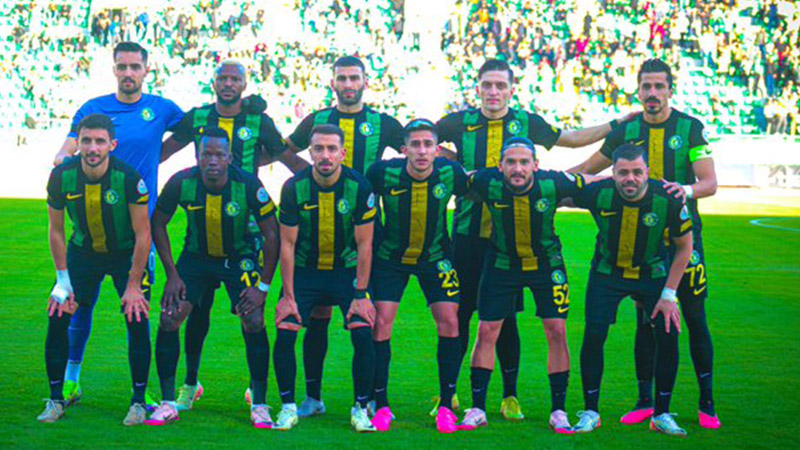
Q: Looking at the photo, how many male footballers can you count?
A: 11